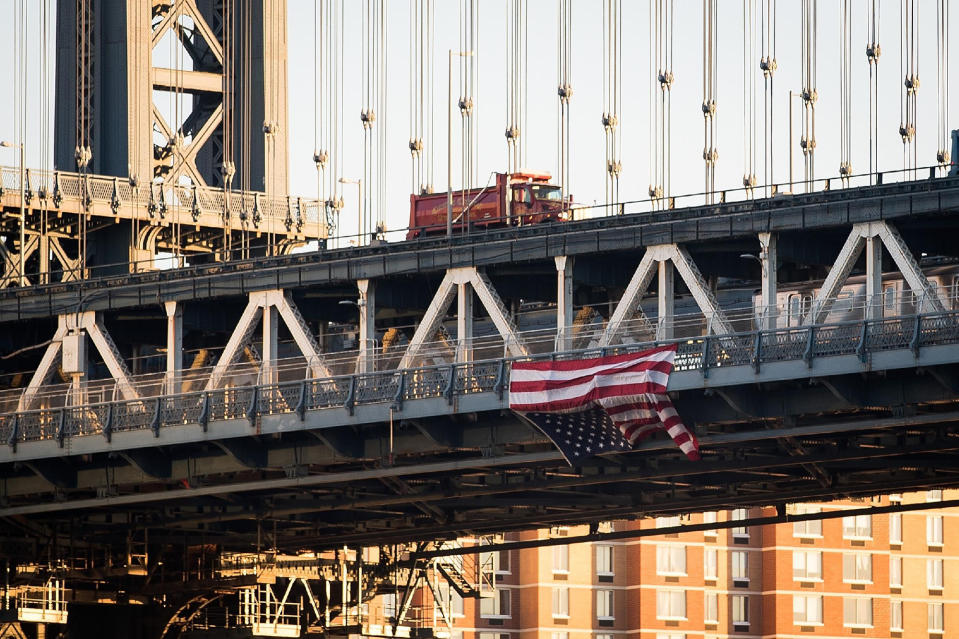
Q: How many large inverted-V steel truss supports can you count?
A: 5